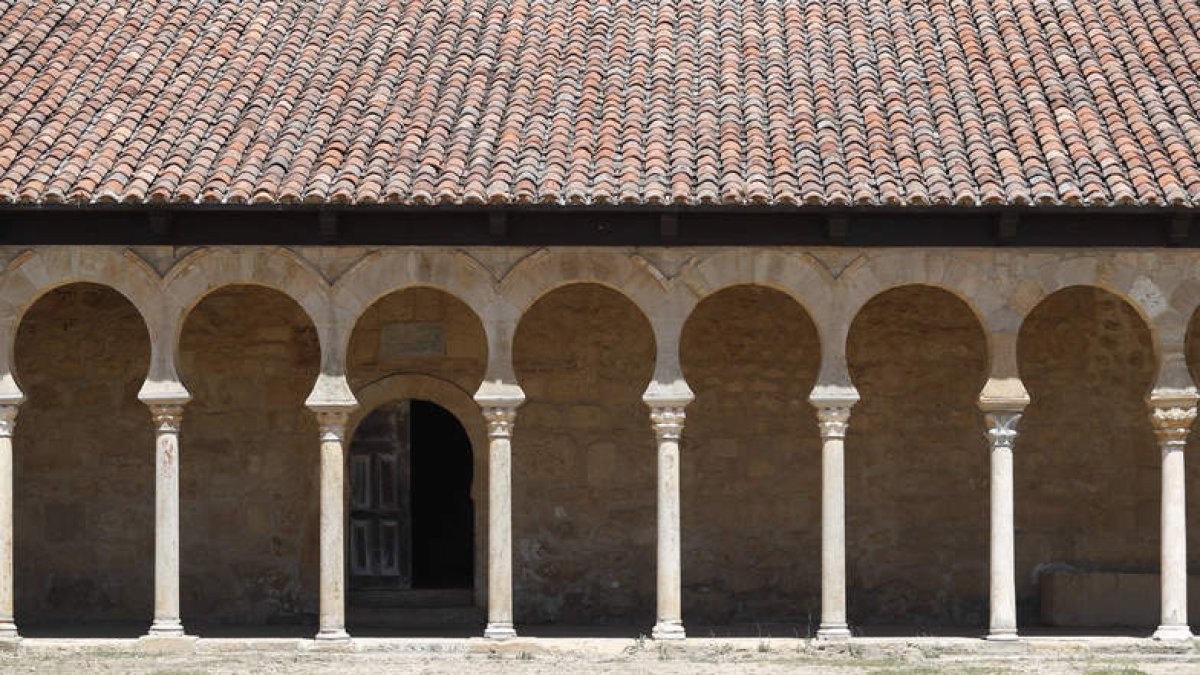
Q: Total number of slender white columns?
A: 8